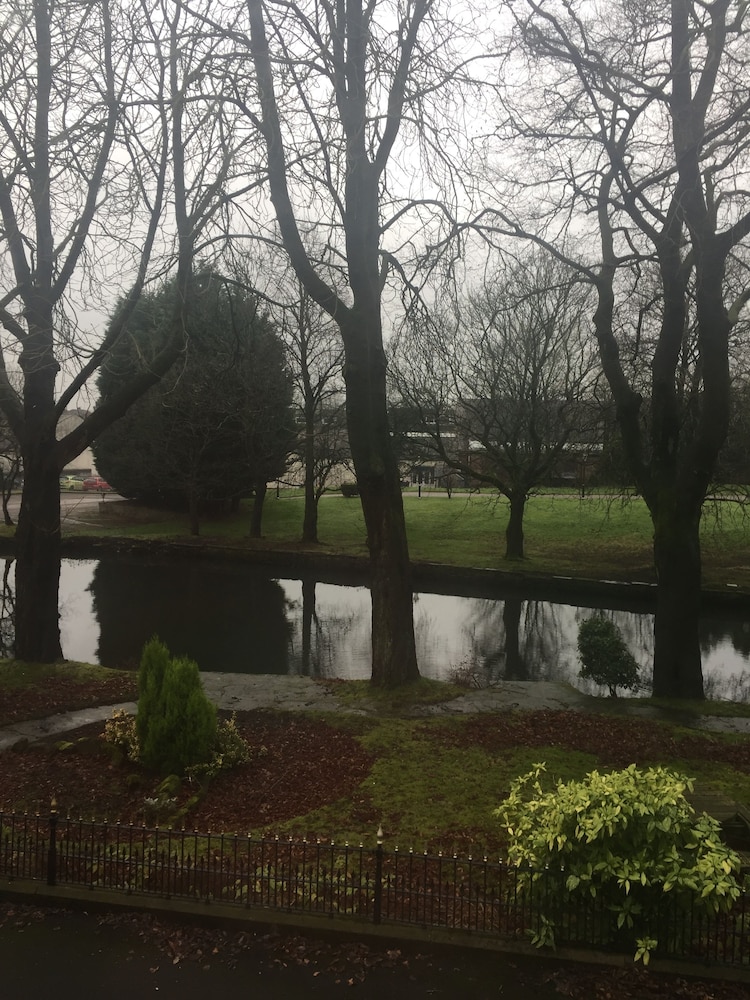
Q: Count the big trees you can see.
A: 3